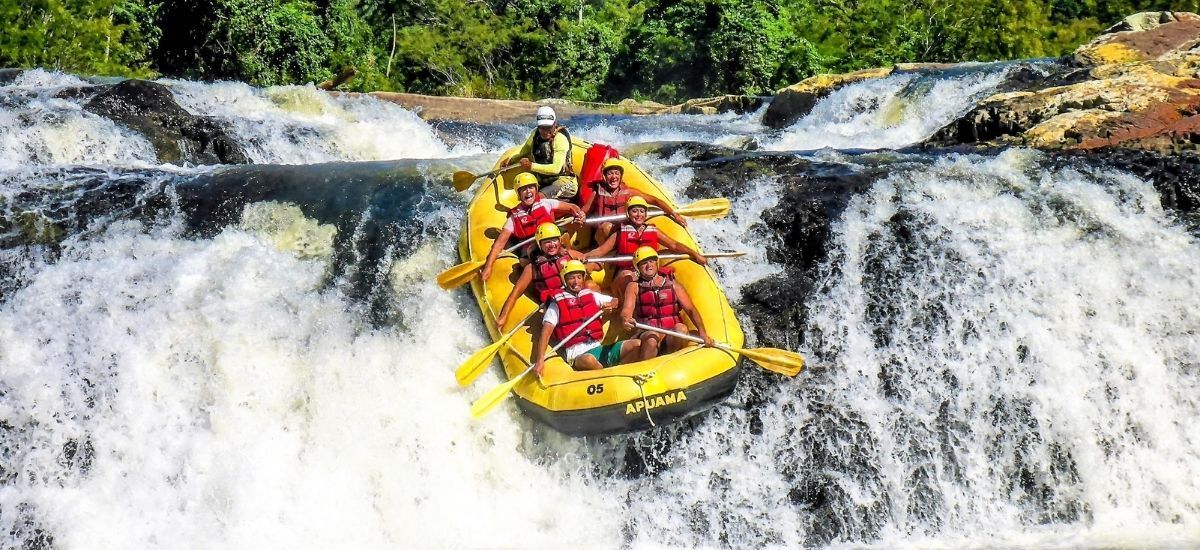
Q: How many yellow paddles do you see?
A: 7